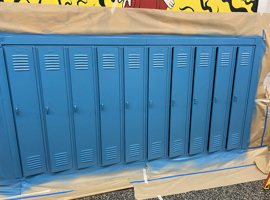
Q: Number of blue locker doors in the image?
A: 10